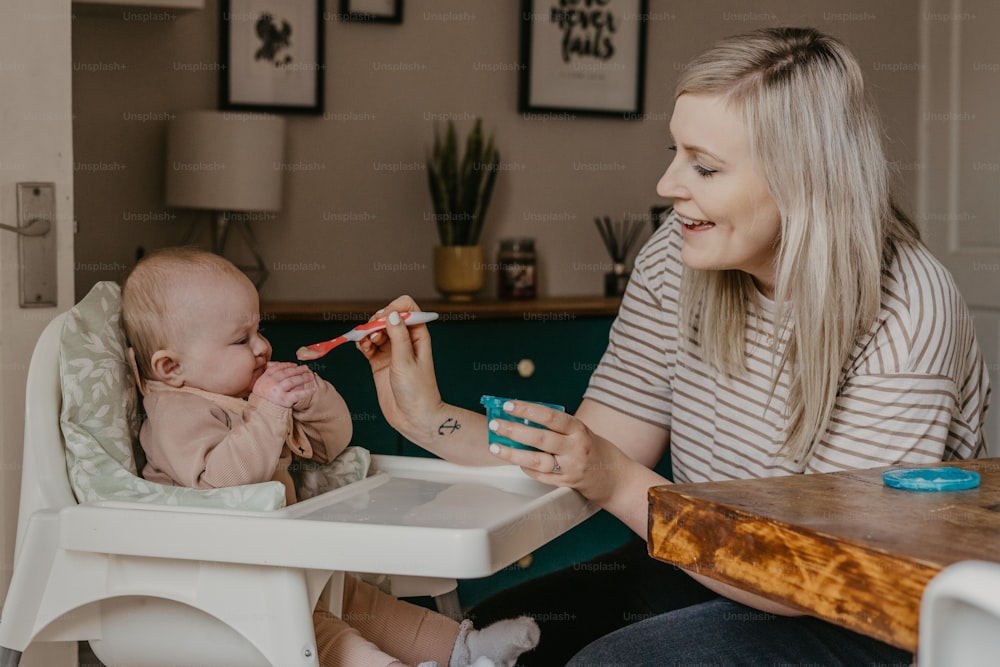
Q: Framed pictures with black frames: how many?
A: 3